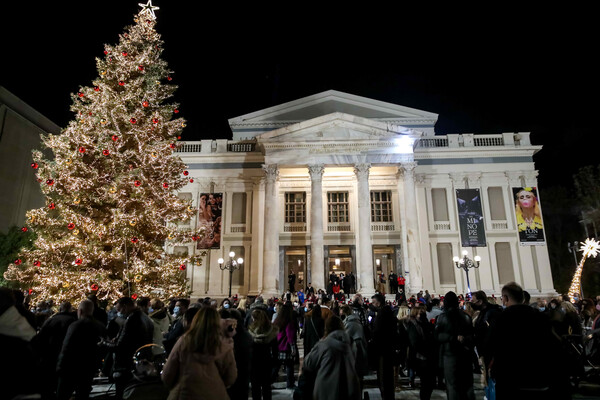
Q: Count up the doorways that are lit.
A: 3